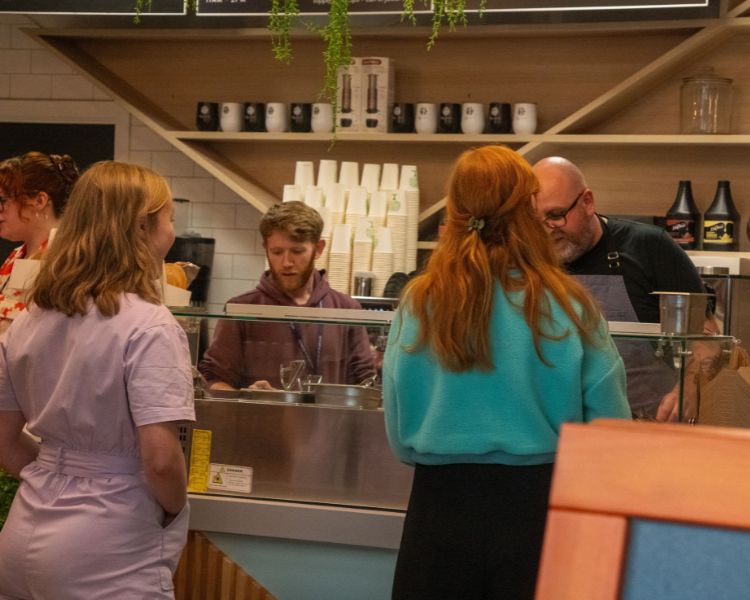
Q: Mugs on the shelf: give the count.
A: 12